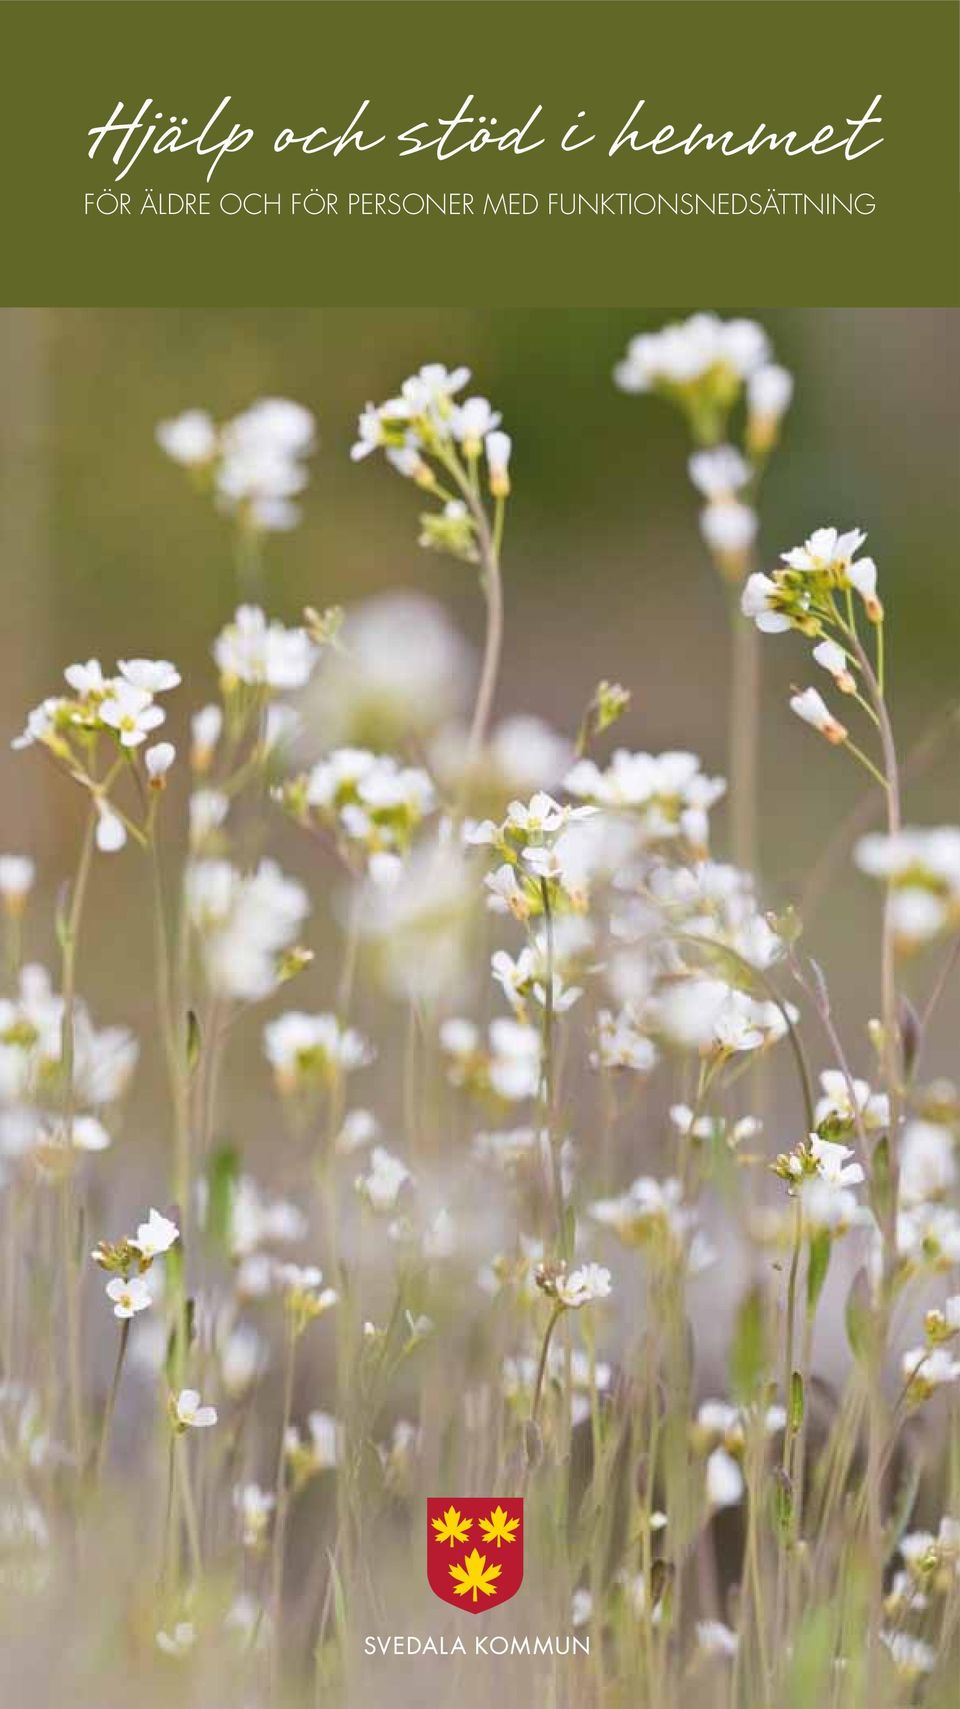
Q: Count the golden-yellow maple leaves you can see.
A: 3